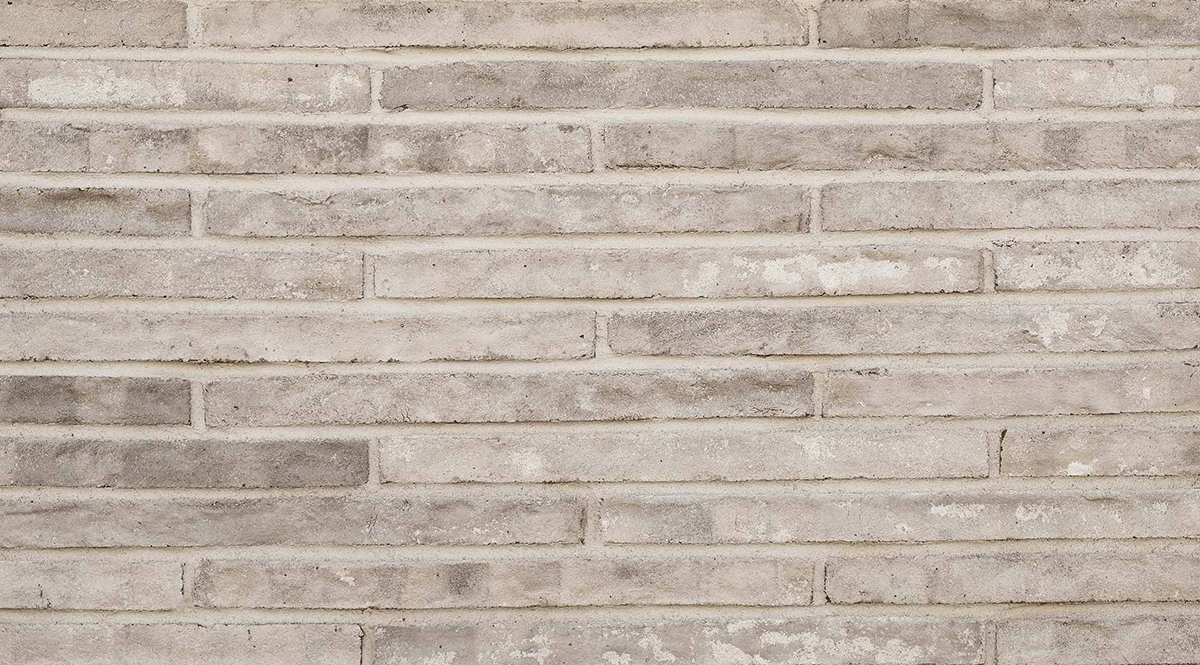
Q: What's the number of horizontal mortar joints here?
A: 10